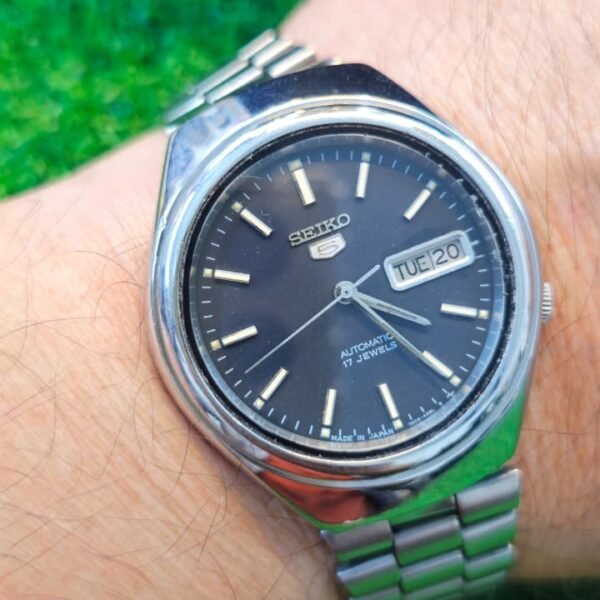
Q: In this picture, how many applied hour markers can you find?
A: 11